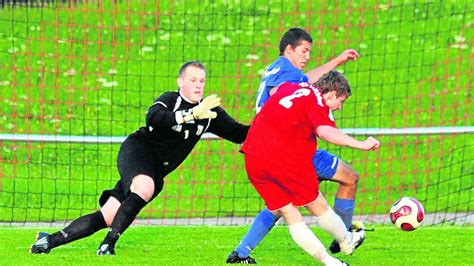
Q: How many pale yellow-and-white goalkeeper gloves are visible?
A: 1